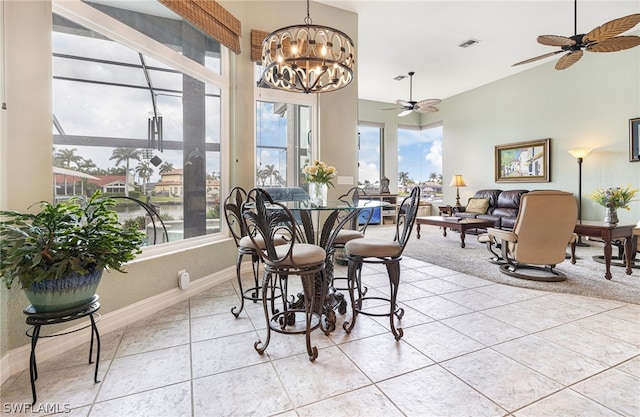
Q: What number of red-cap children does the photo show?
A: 0